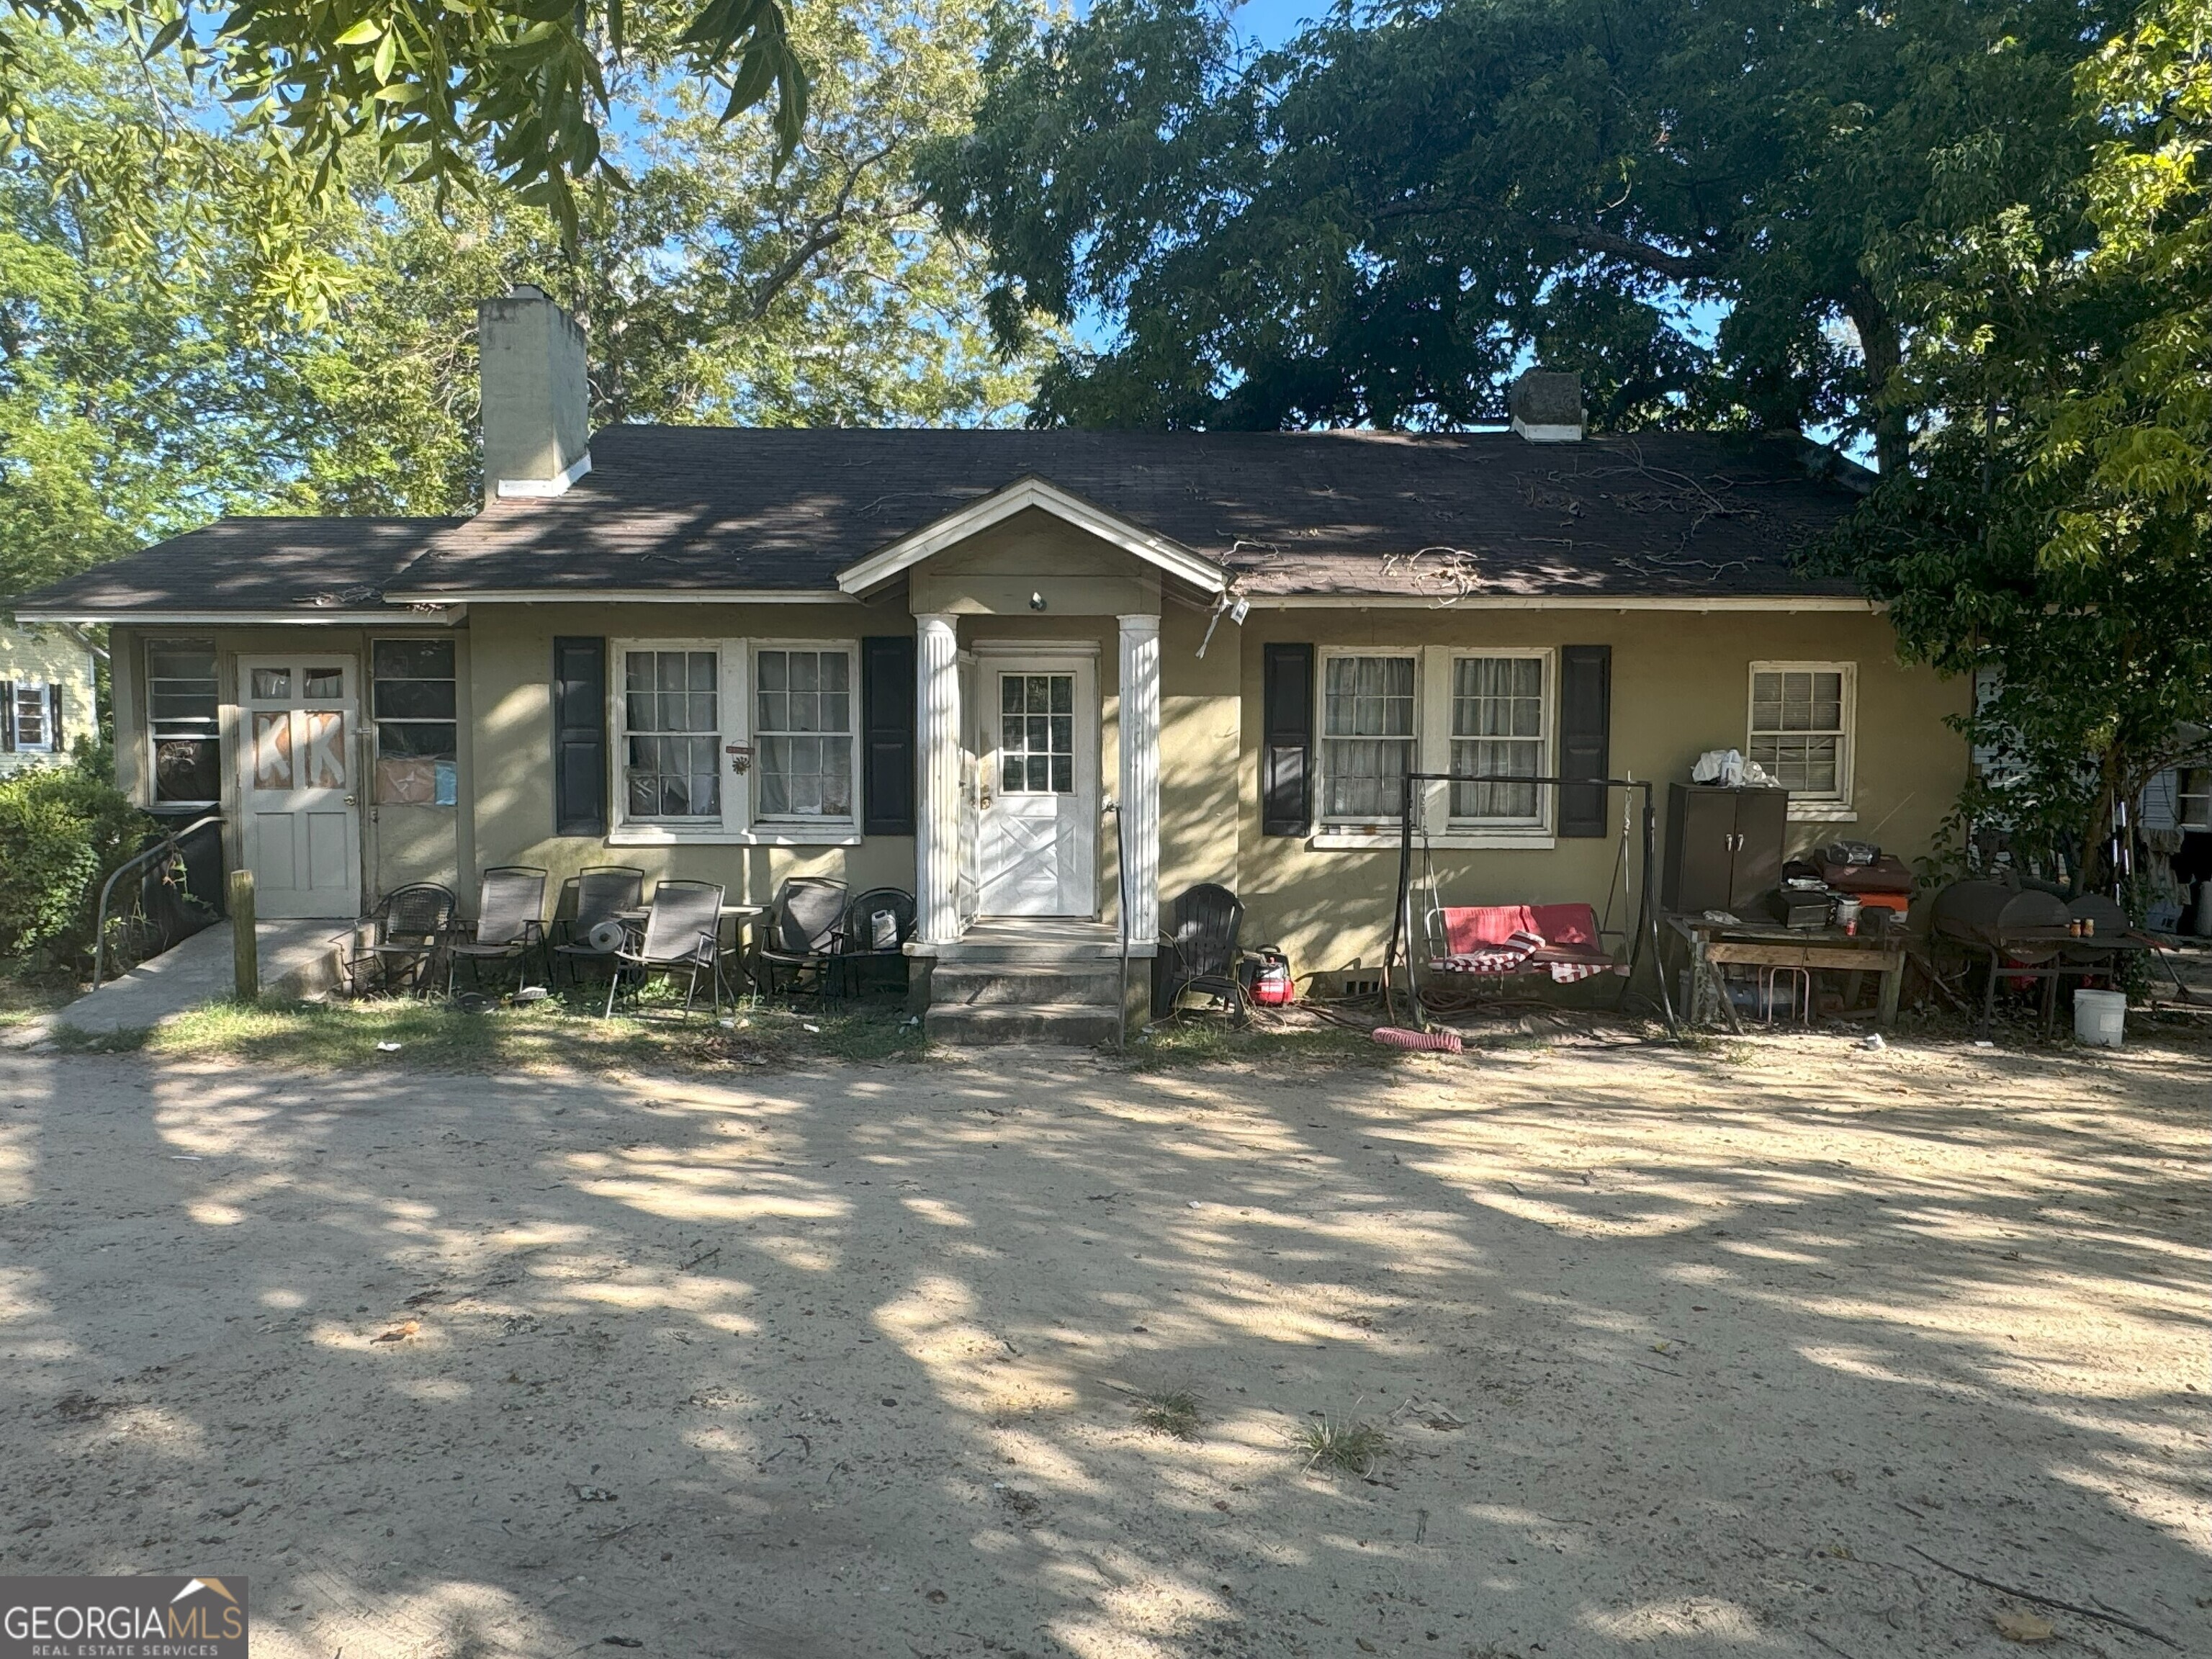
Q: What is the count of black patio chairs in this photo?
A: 7